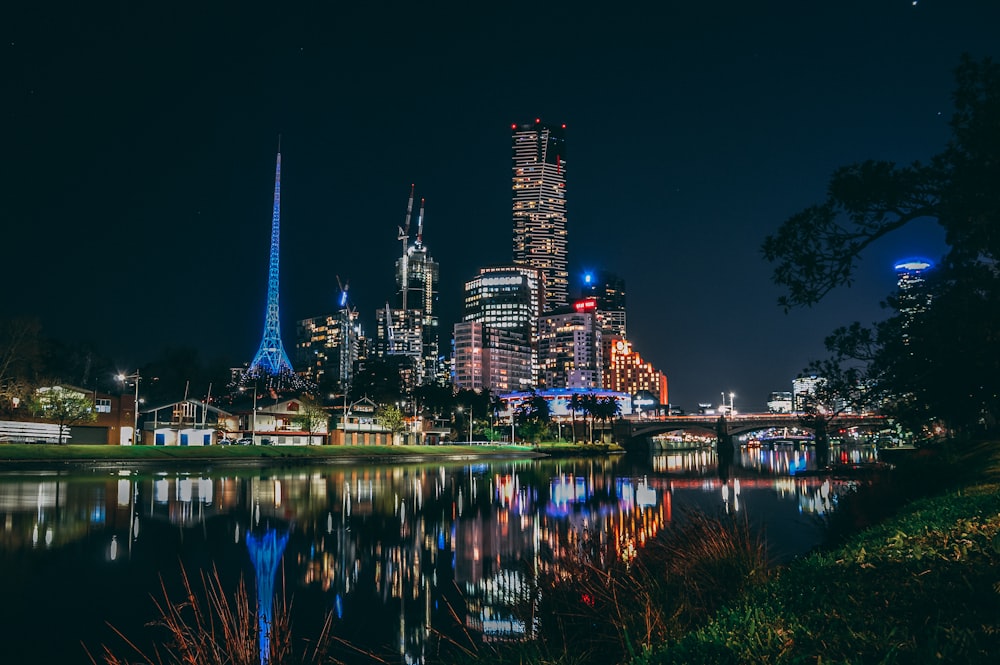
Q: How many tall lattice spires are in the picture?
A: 1